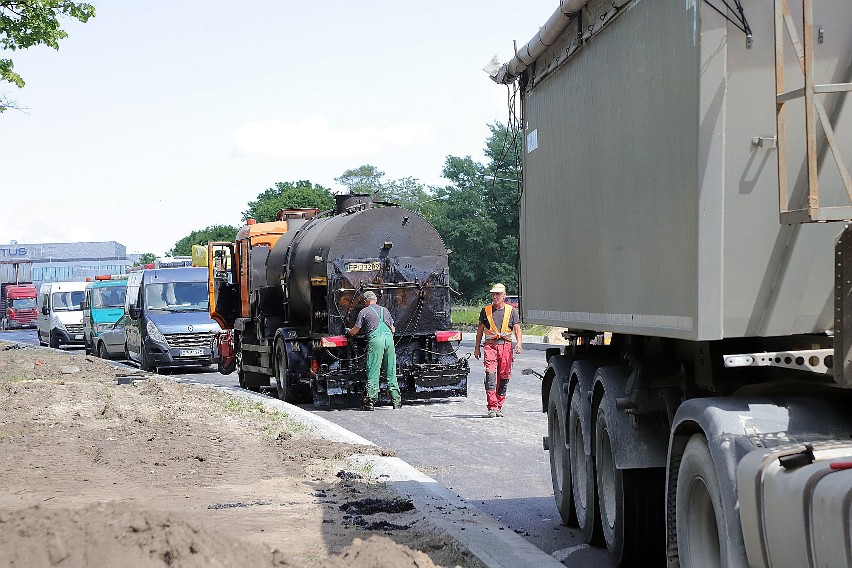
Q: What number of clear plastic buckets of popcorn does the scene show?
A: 0